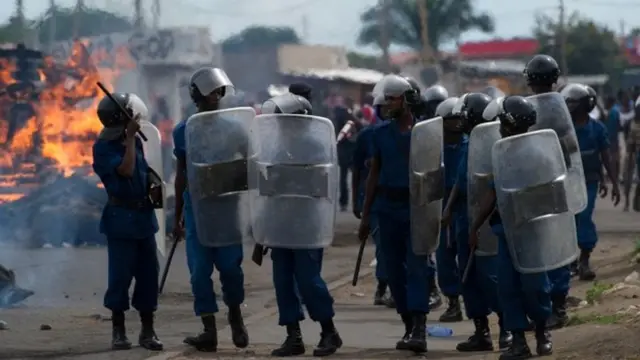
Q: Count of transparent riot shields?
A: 7